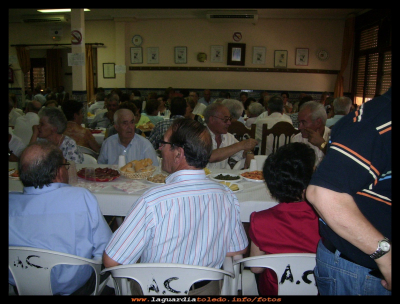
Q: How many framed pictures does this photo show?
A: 9